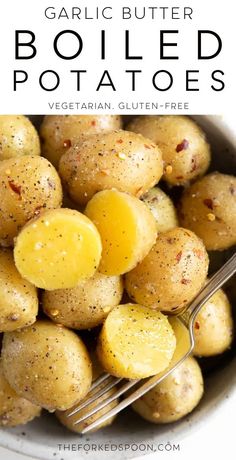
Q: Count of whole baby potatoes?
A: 15